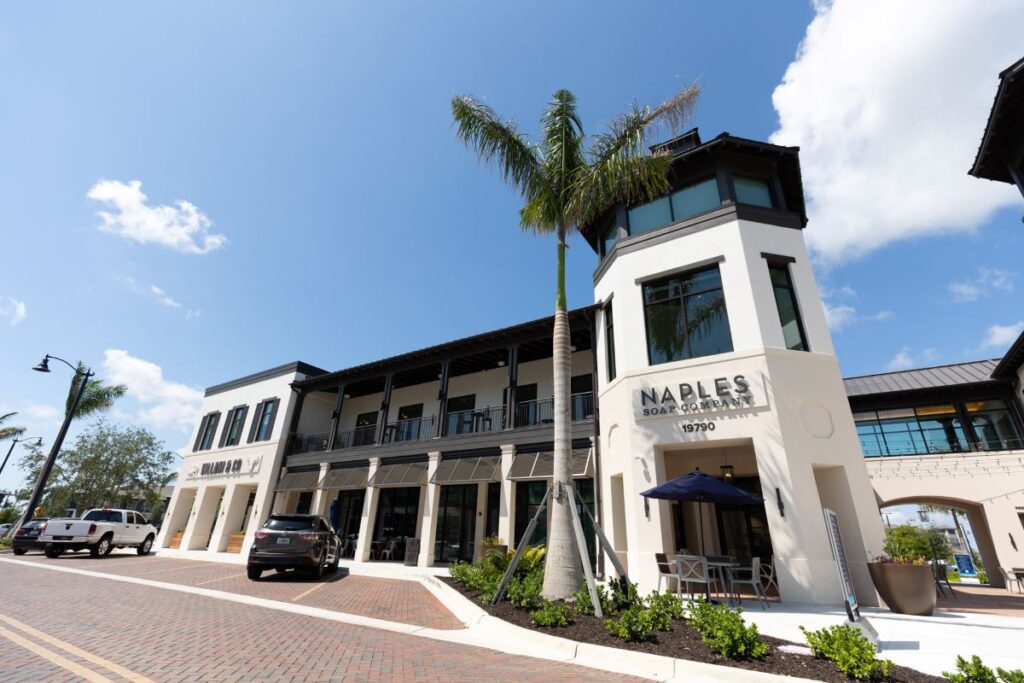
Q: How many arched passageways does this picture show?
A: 1